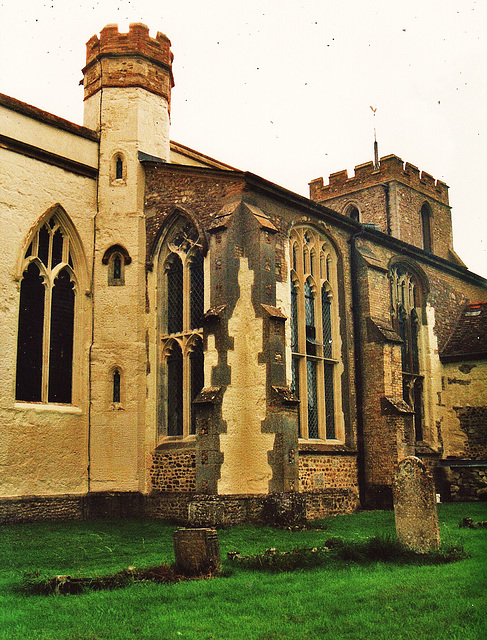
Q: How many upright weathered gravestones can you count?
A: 2